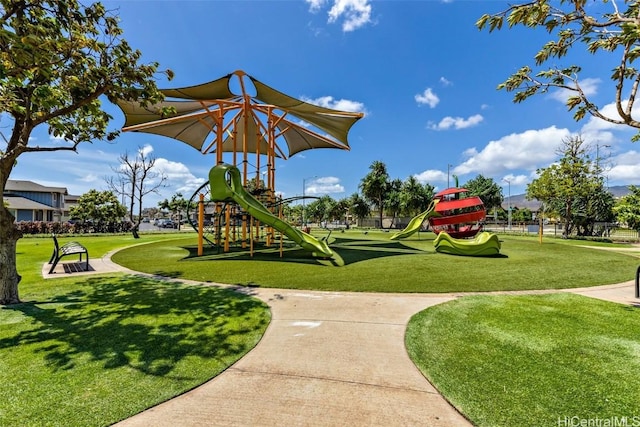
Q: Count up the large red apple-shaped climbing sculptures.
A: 1